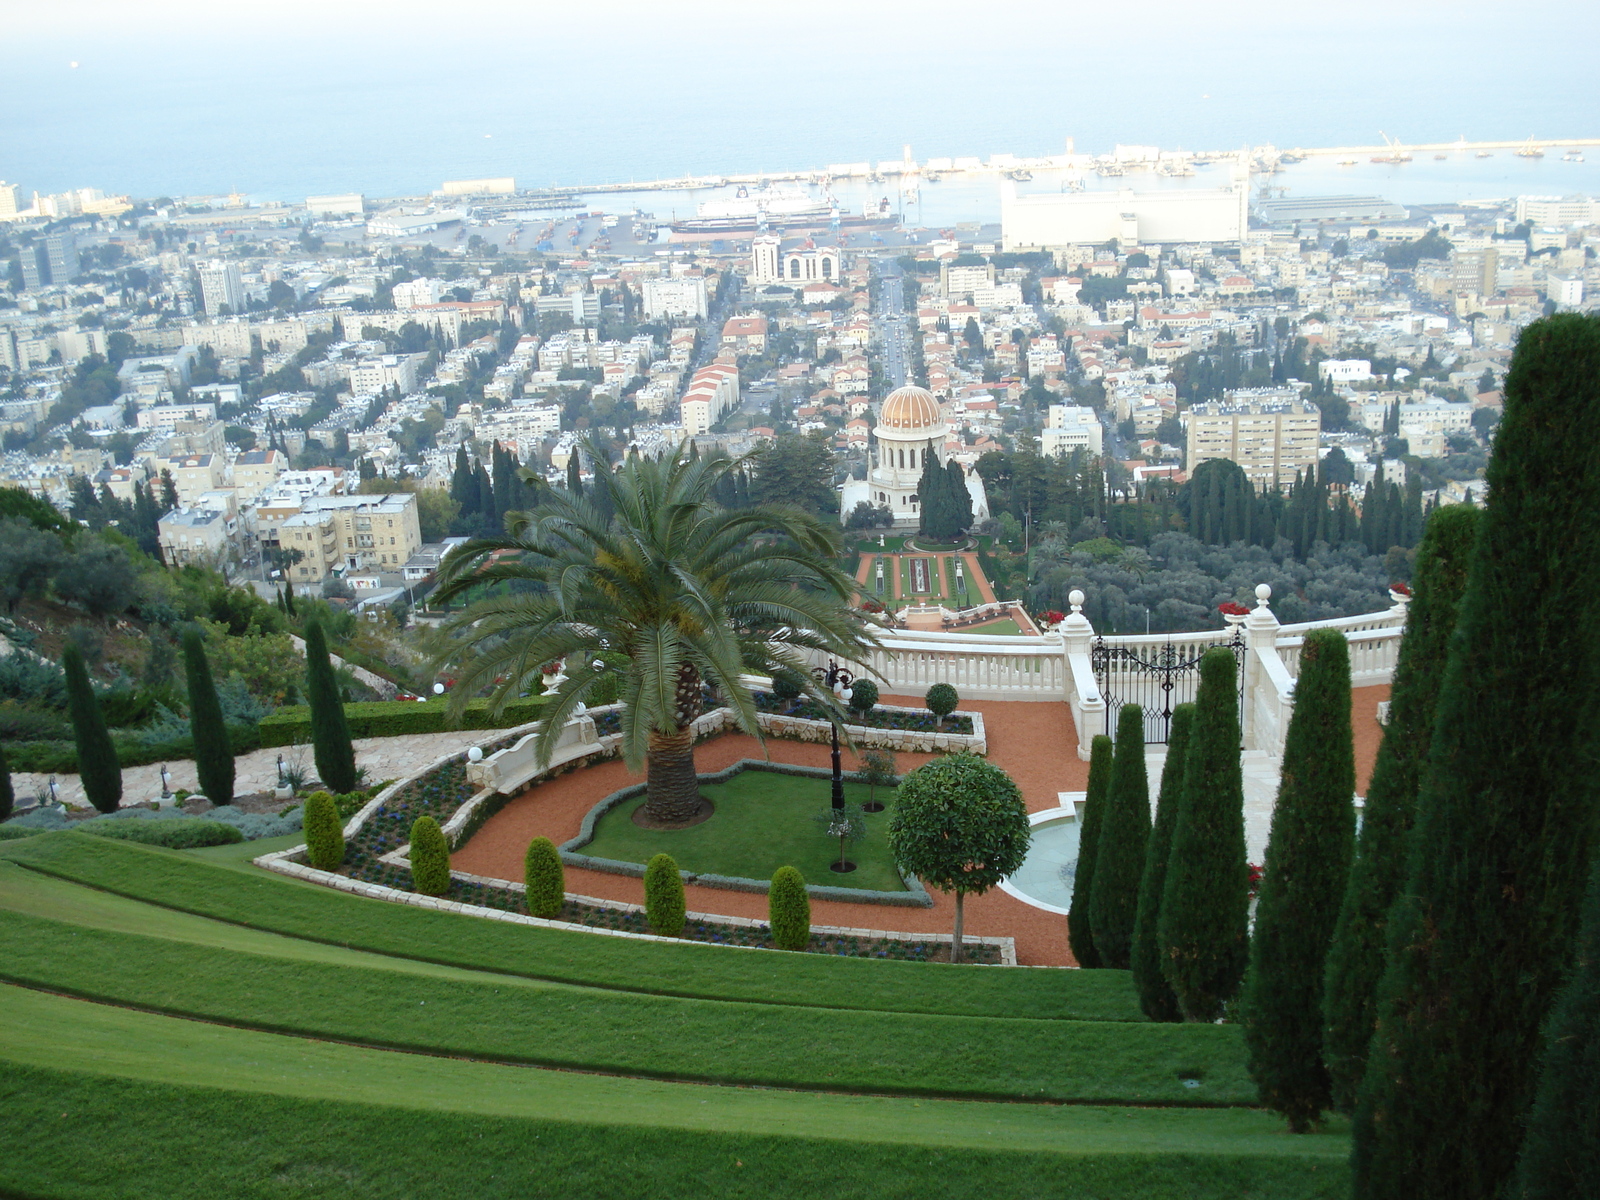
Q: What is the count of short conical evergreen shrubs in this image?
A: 5